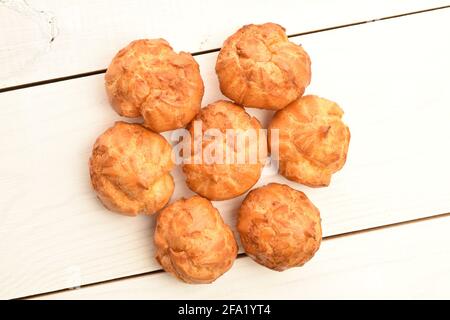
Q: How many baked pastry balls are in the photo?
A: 7